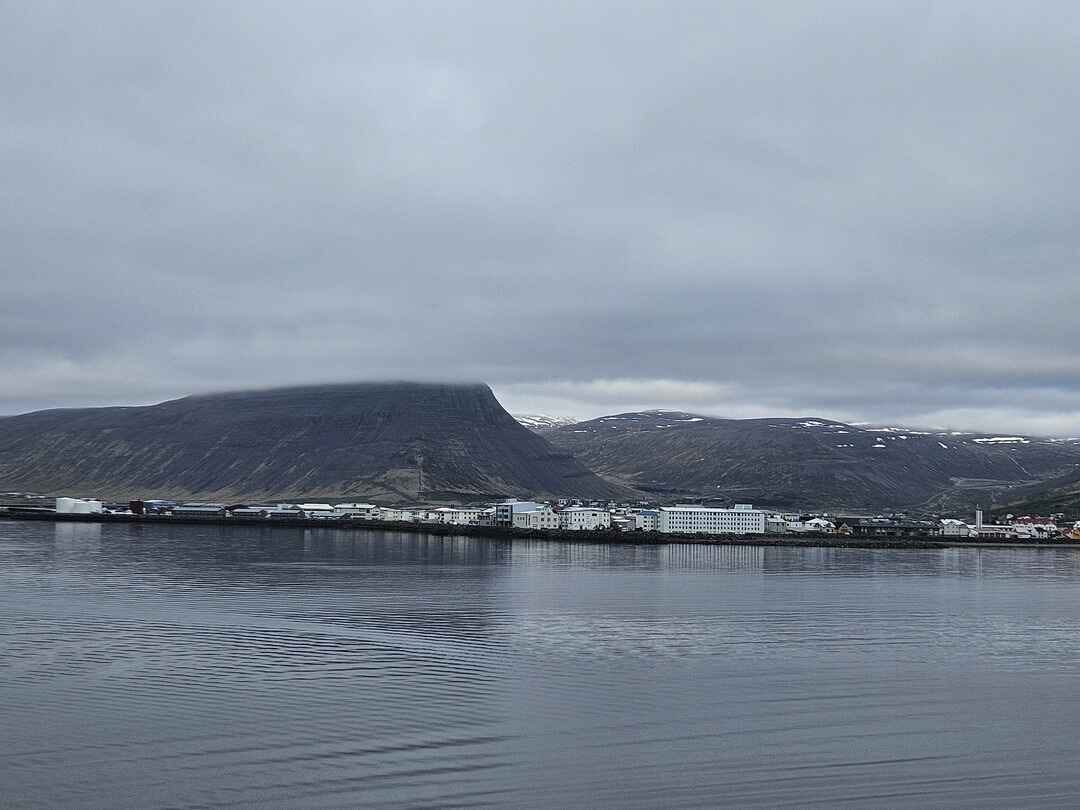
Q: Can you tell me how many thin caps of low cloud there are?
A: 1